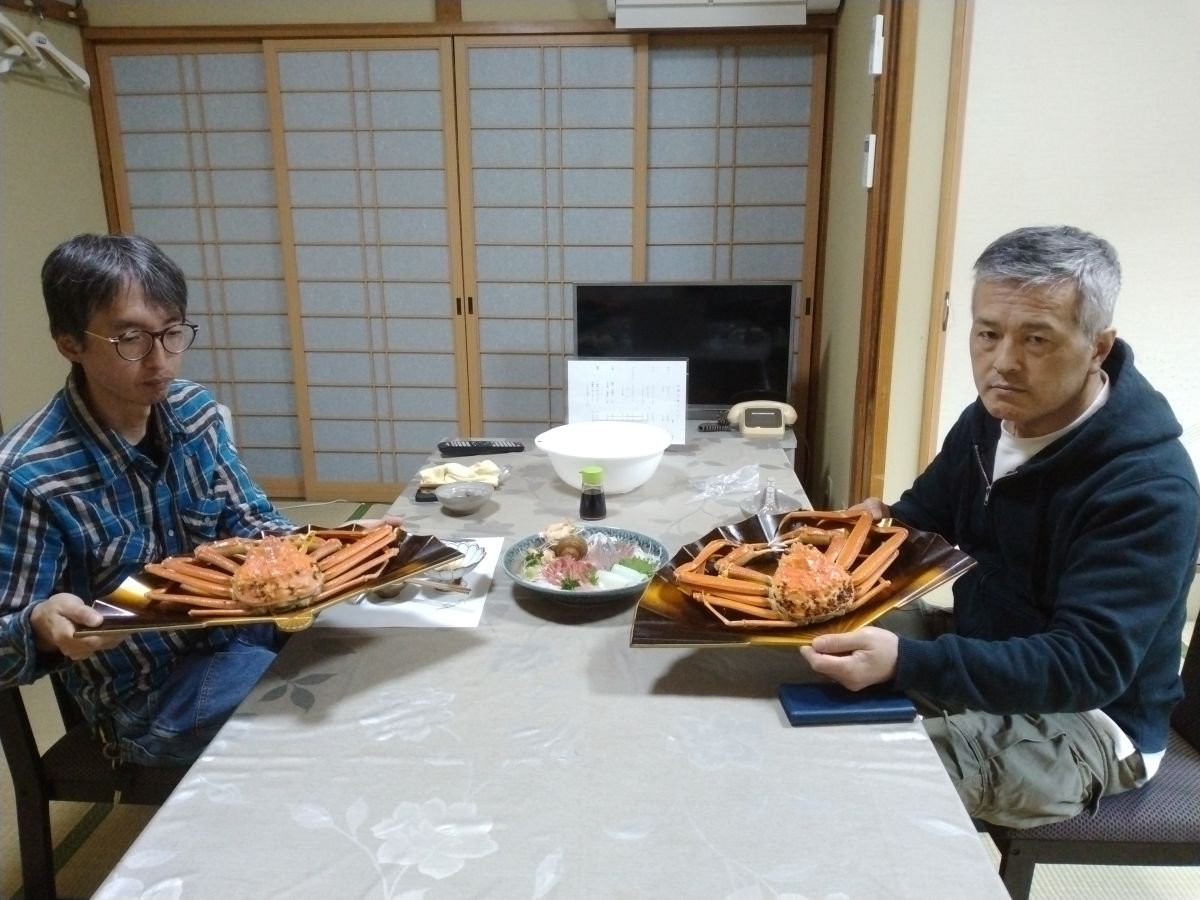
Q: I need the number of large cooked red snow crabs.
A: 2